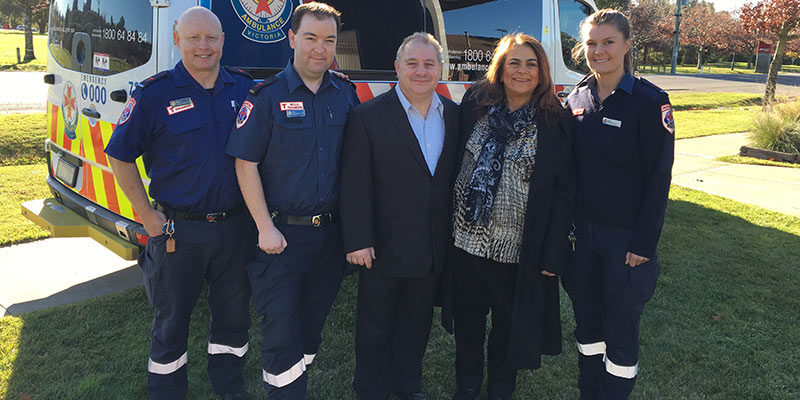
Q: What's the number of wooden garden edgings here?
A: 1